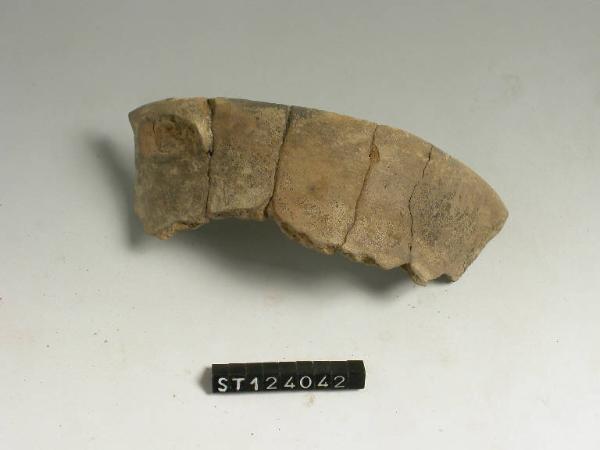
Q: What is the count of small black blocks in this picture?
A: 9